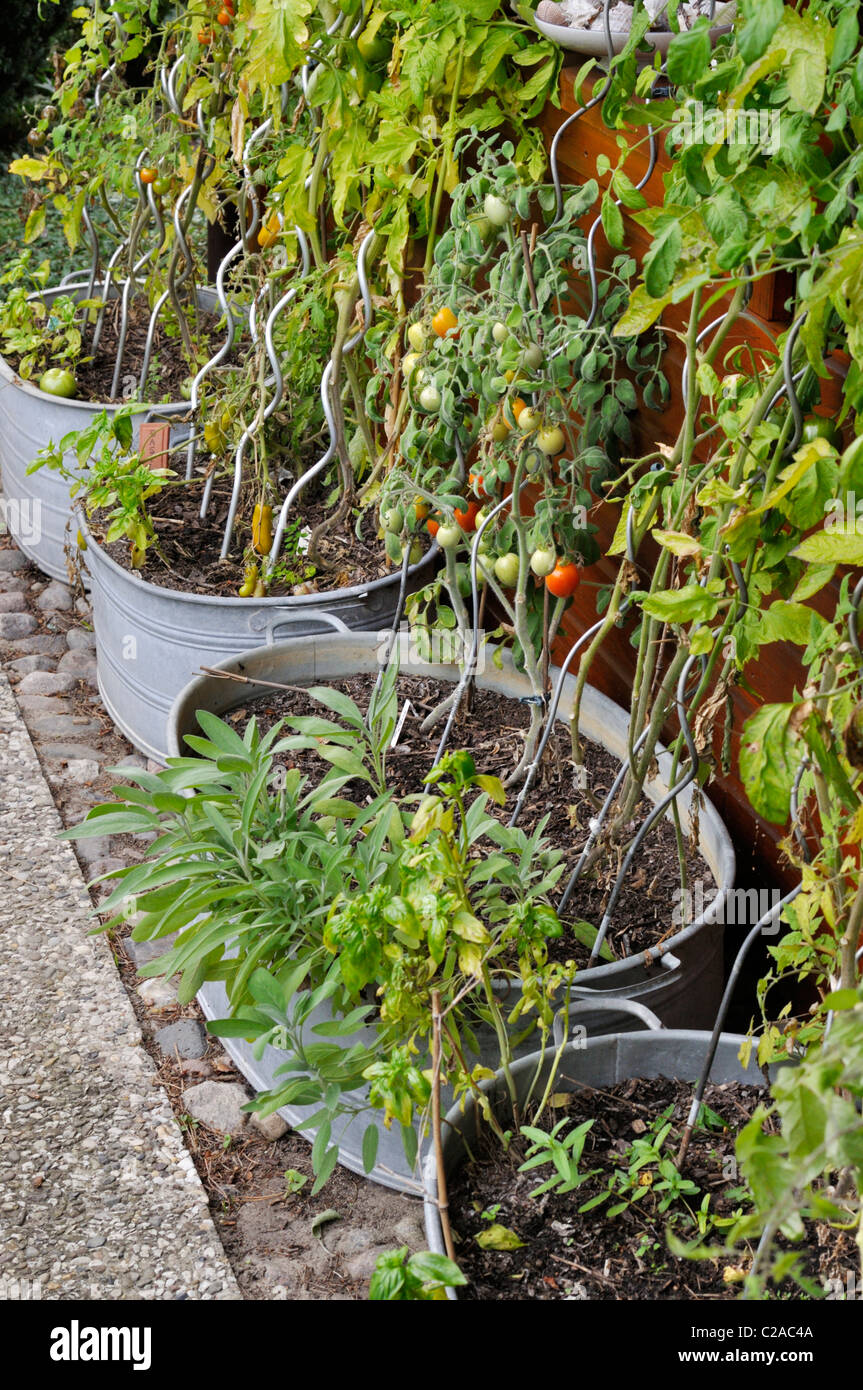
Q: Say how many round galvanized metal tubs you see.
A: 4